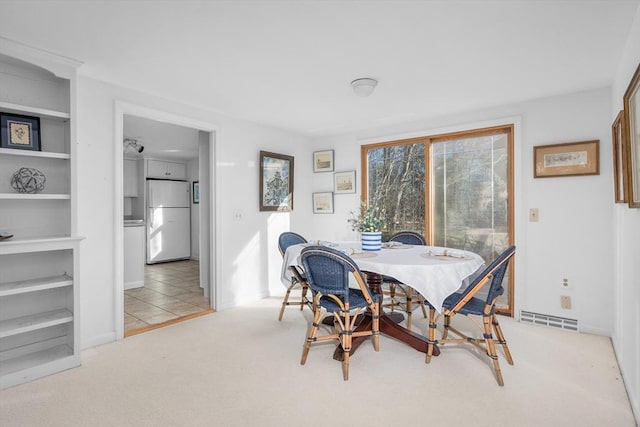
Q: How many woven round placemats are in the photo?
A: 4